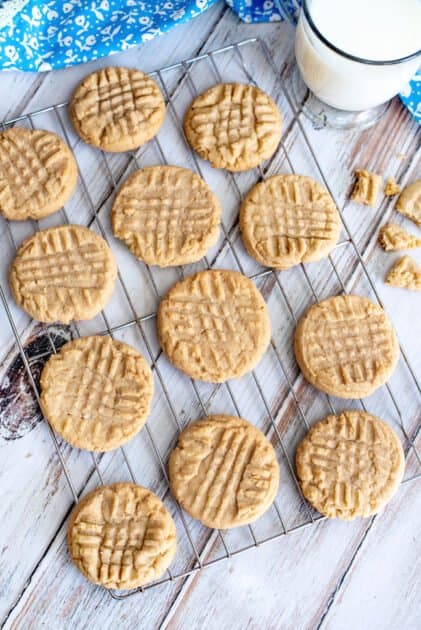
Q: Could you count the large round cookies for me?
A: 12